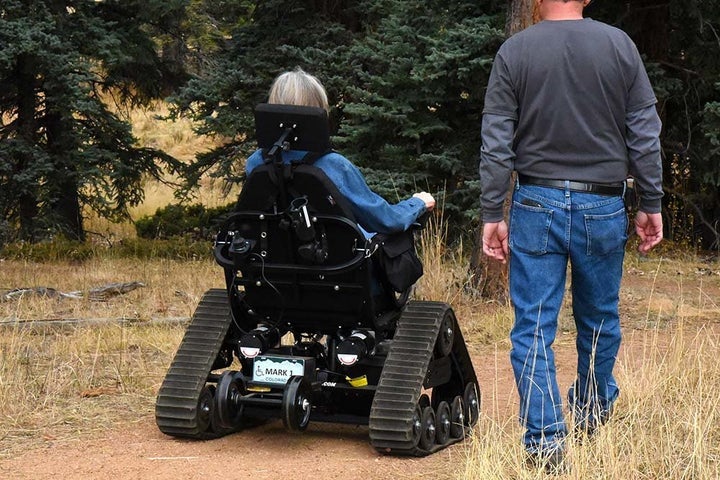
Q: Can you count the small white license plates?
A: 1